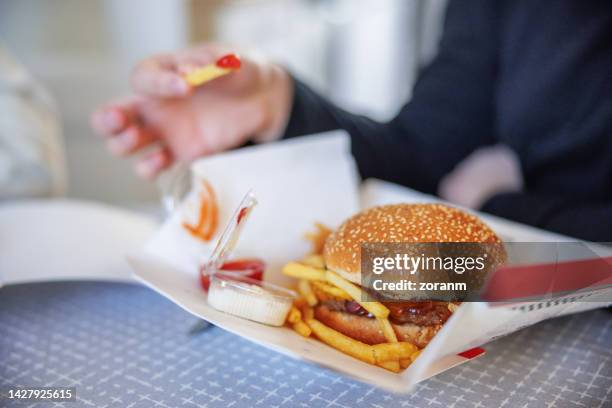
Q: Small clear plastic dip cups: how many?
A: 2